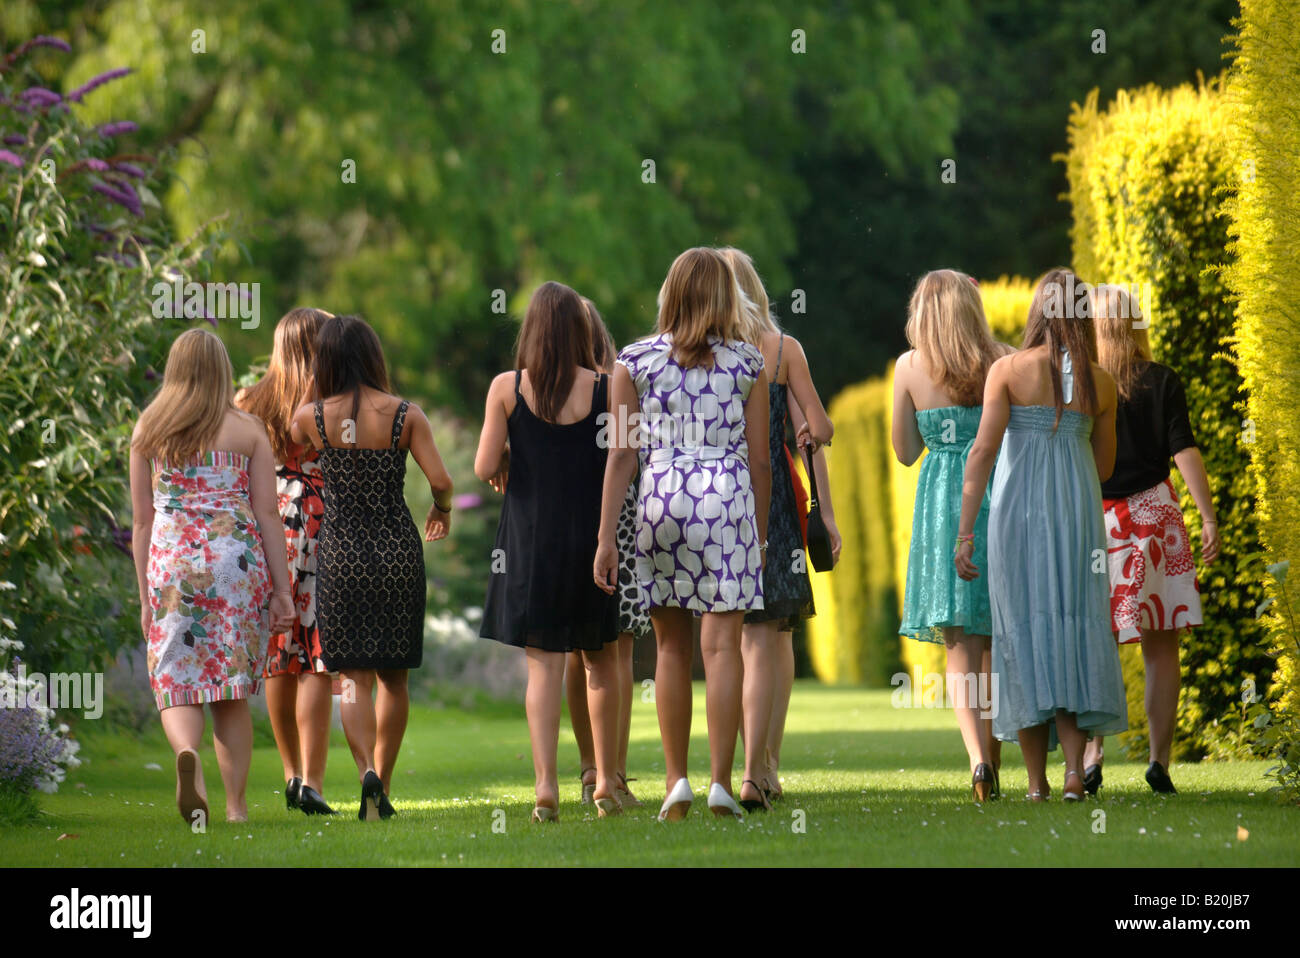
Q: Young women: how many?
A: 11